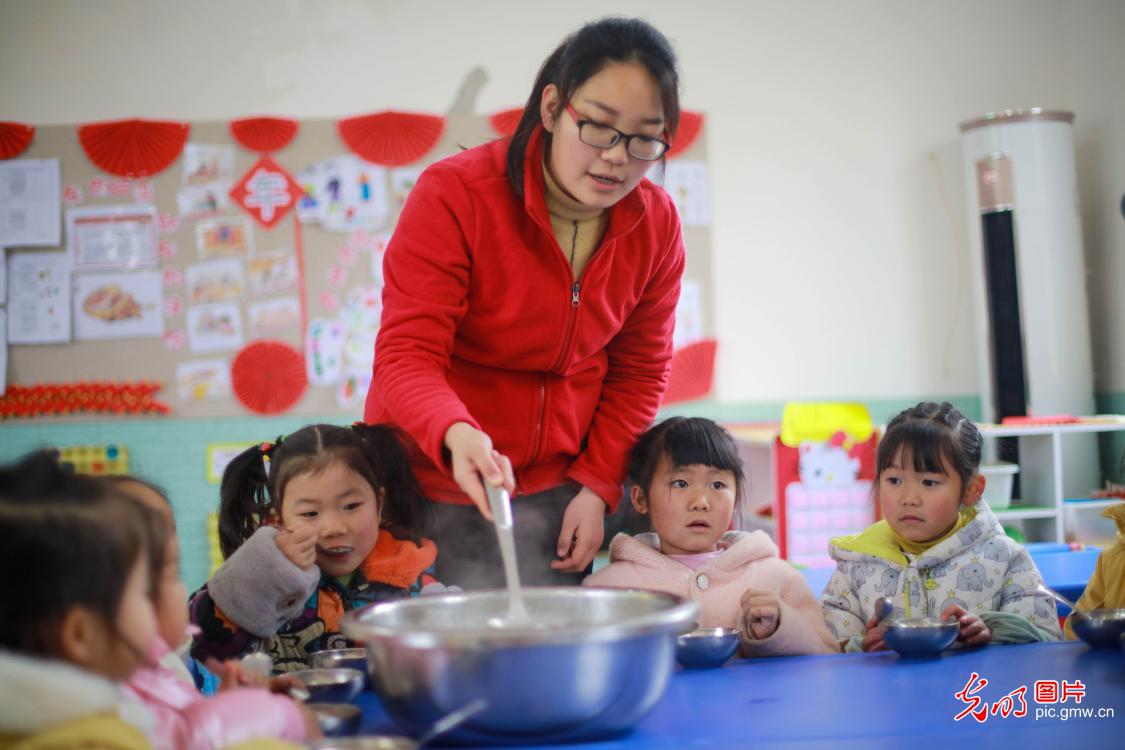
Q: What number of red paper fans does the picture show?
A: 8